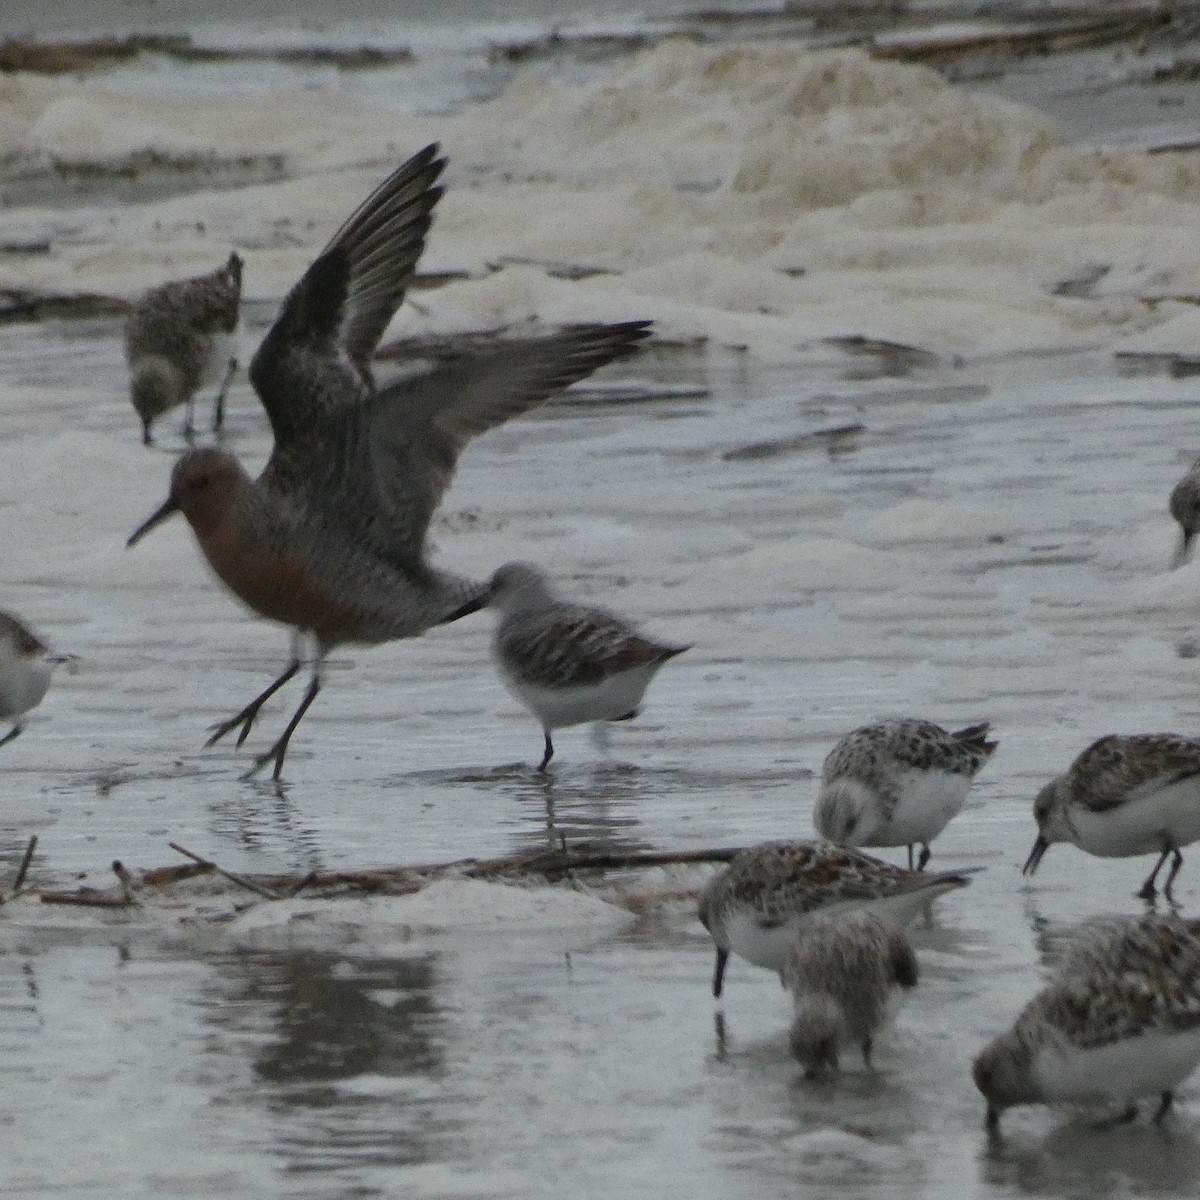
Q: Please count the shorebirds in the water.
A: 10